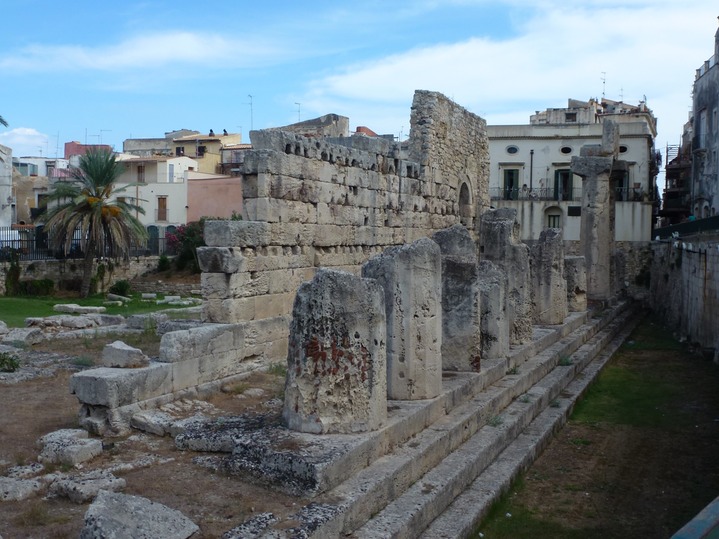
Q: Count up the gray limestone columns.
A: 8